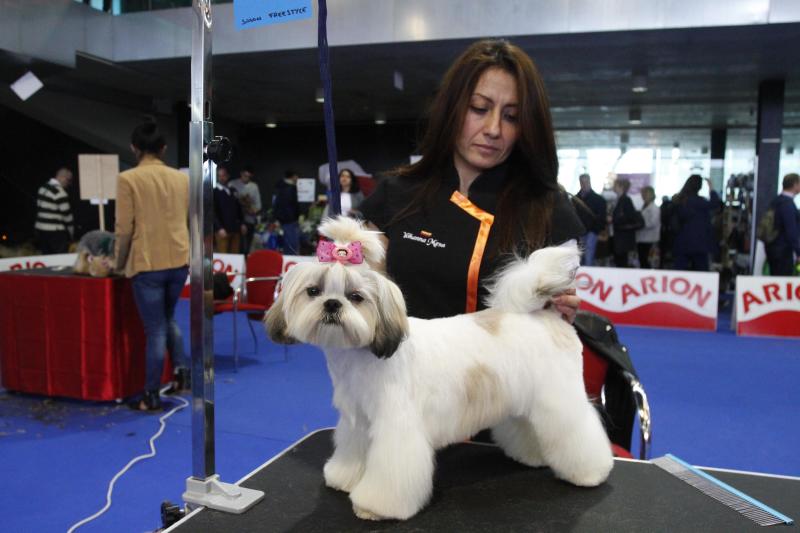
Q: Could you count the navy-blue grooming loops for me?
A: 1